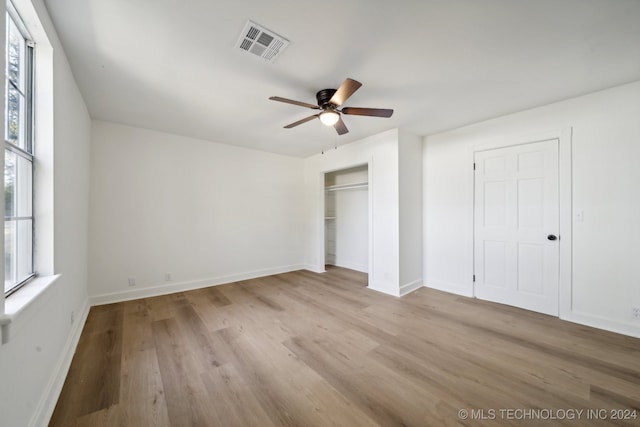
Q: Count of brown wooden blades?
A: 5